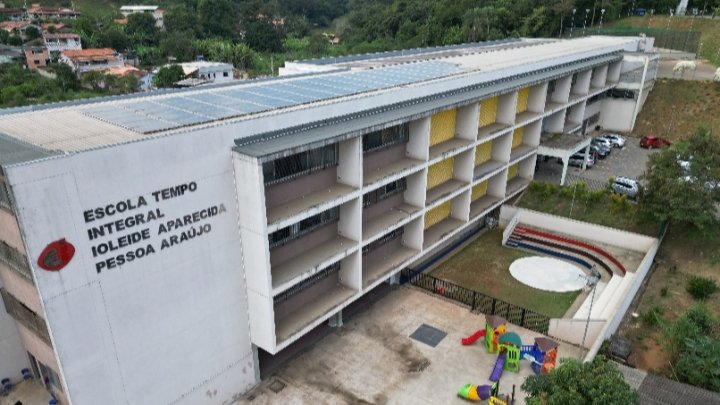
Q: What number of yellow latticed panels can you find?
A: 9